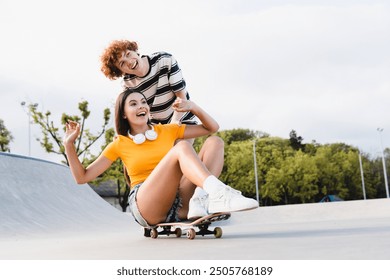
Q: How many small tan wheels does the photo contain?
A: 4